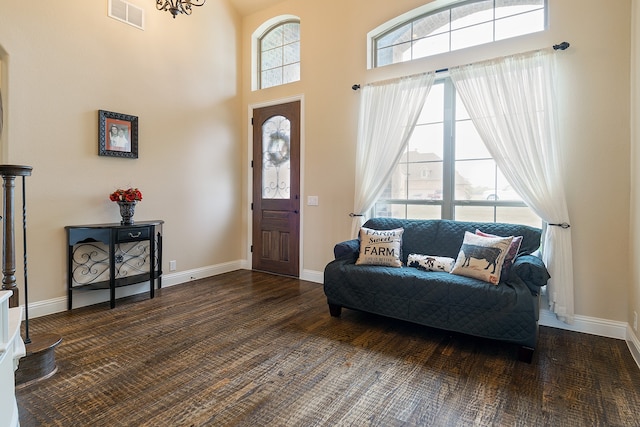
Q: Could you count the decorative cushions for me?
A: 4